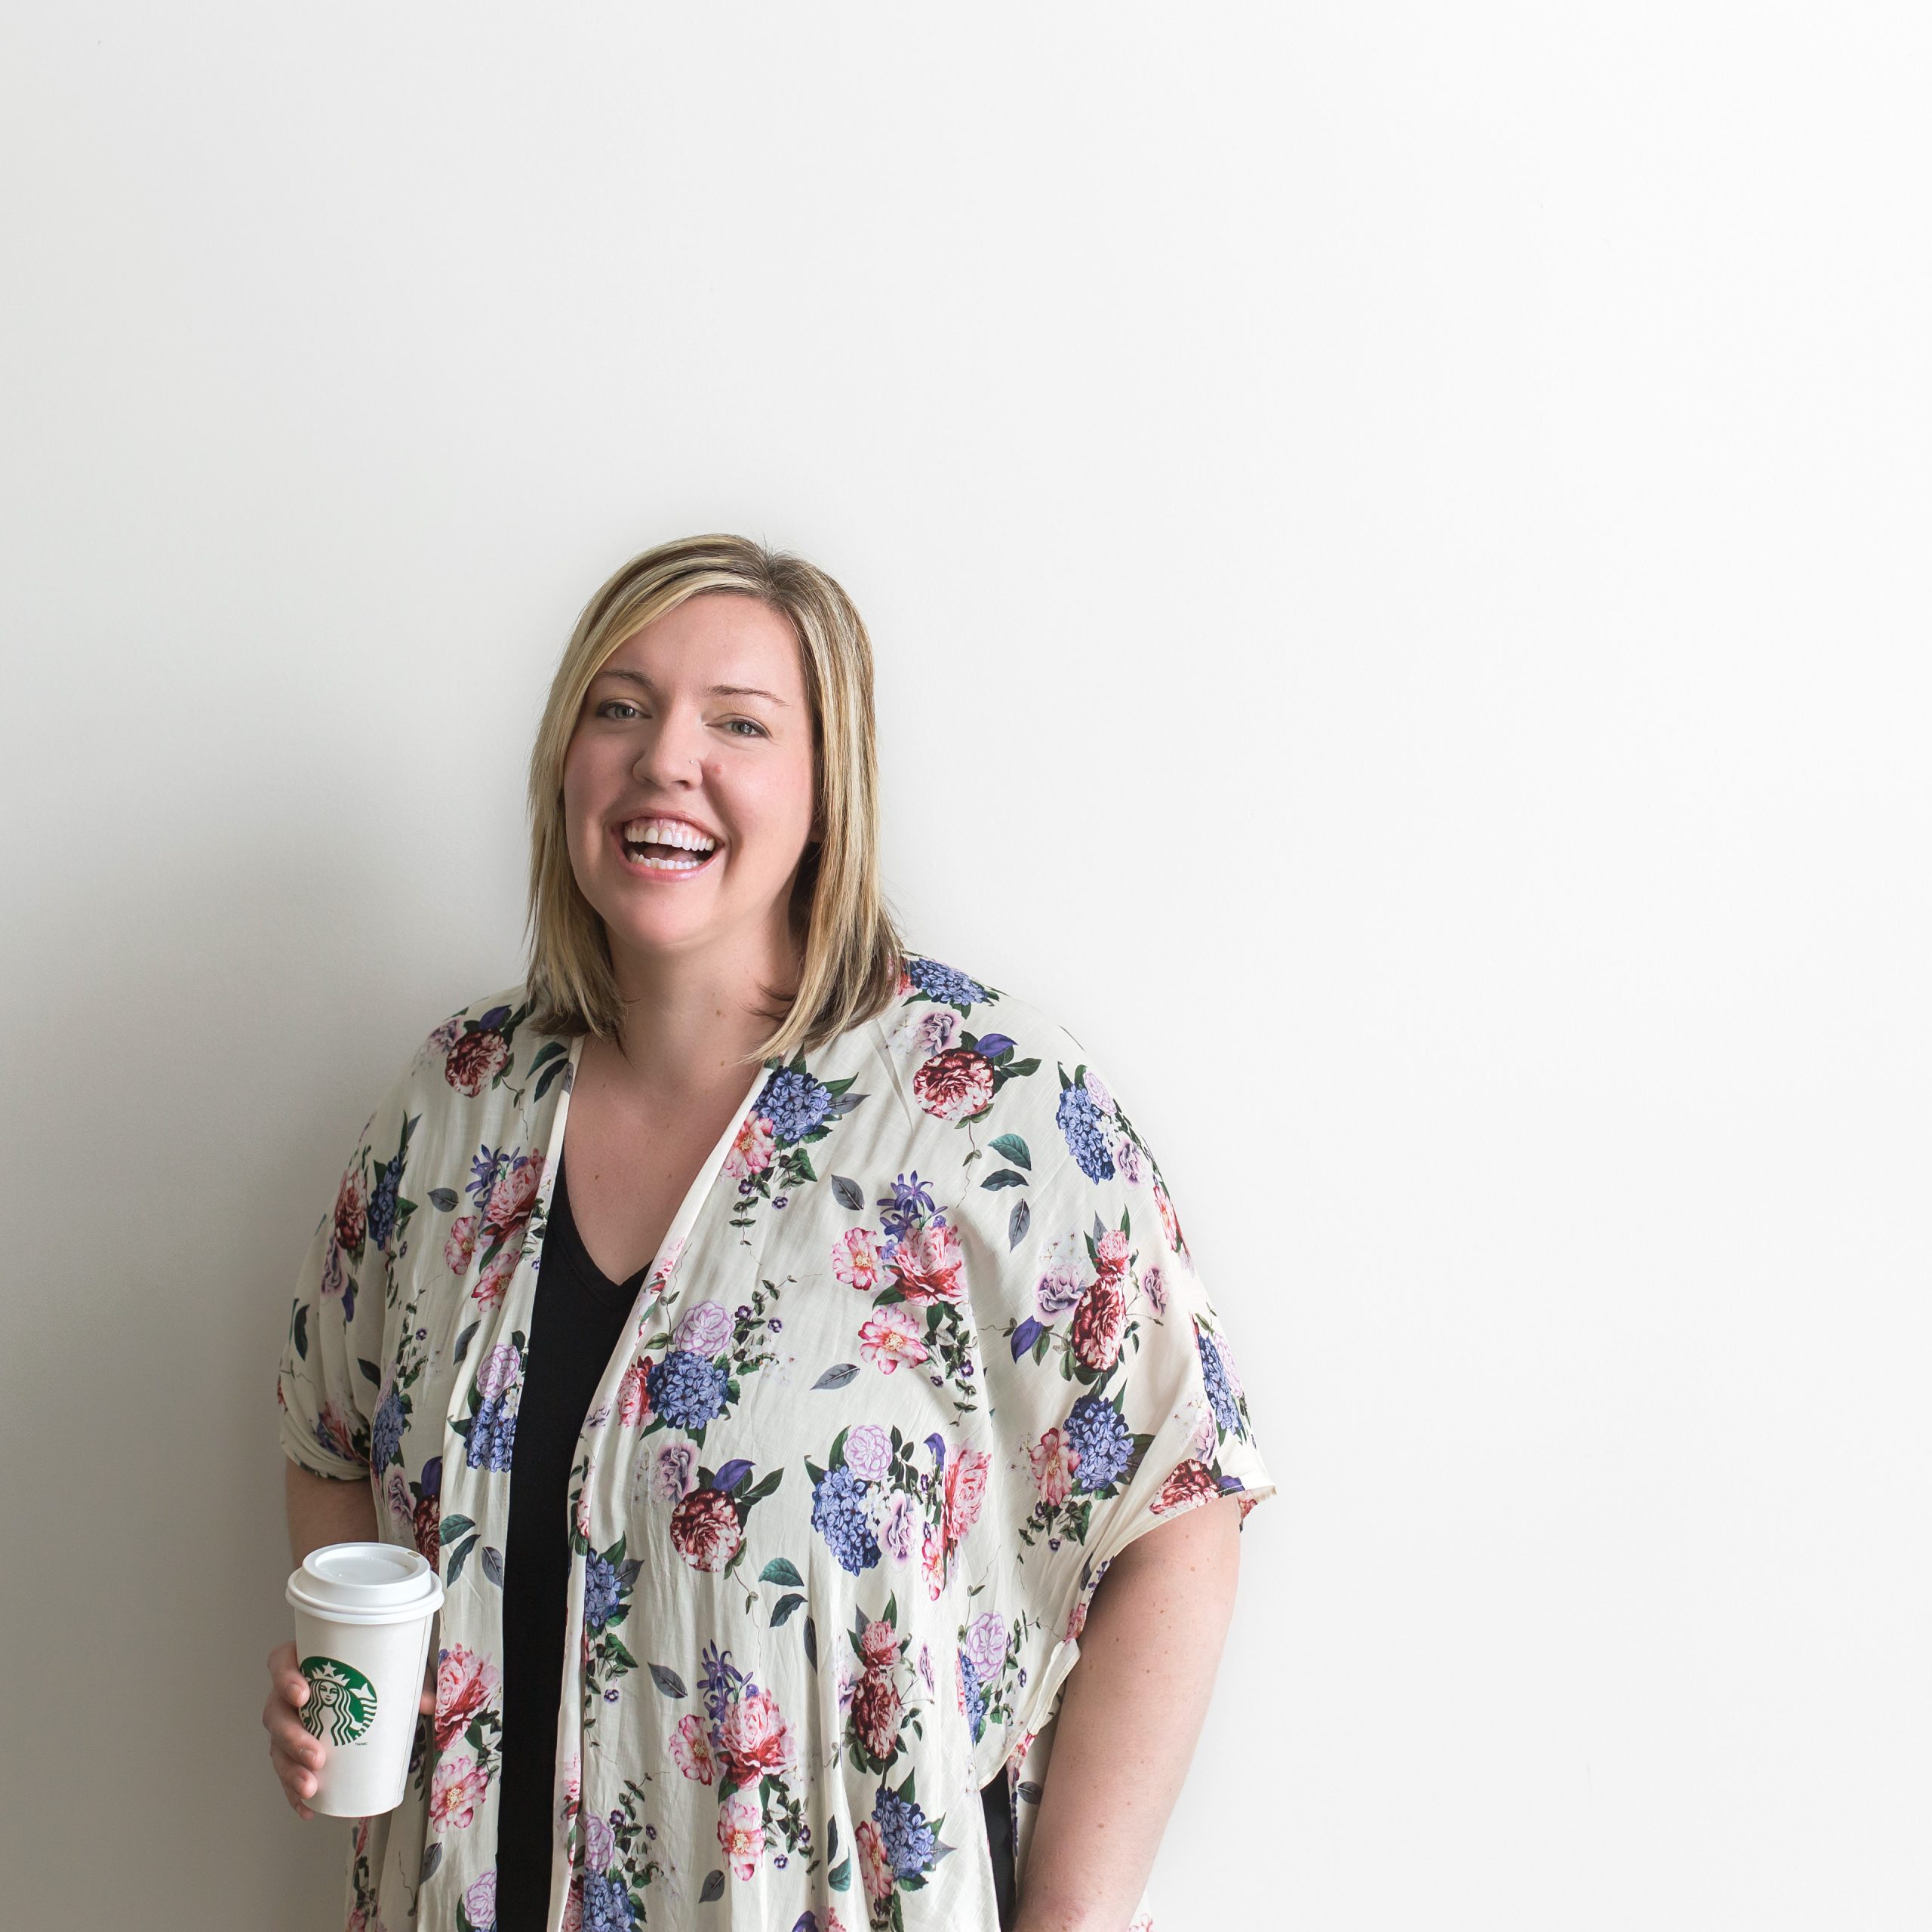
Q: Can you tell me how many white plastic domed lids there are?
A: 1